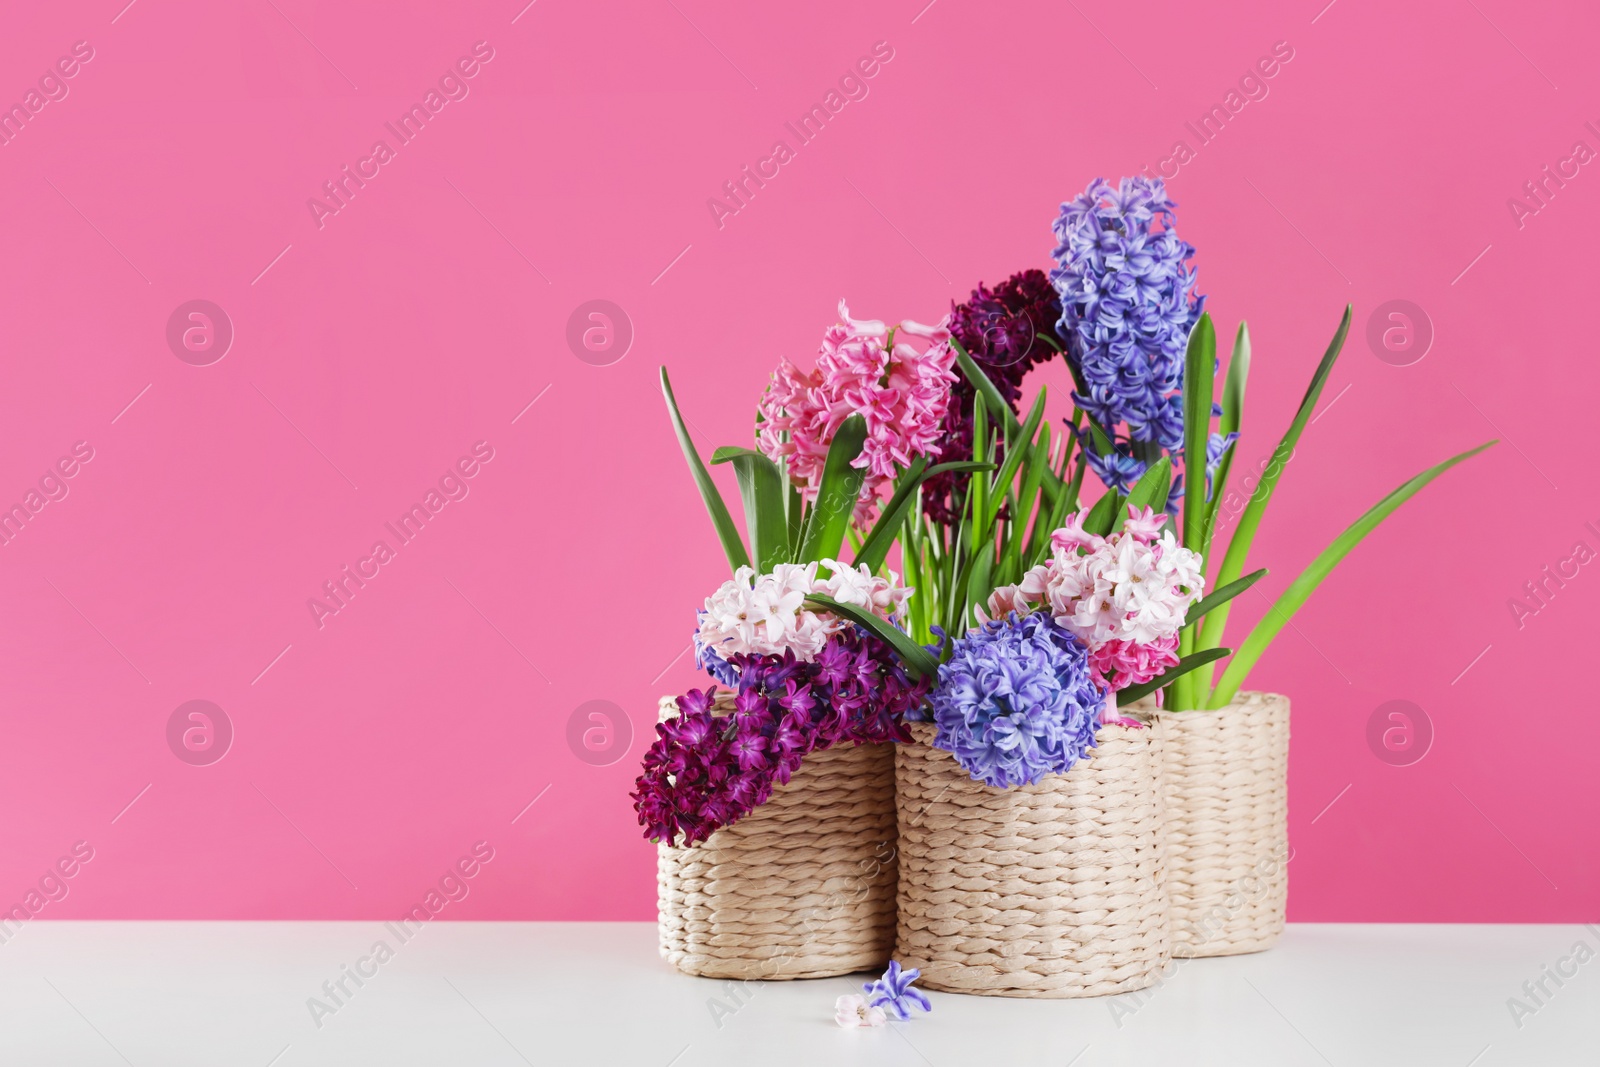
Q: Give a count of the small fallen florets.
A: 2